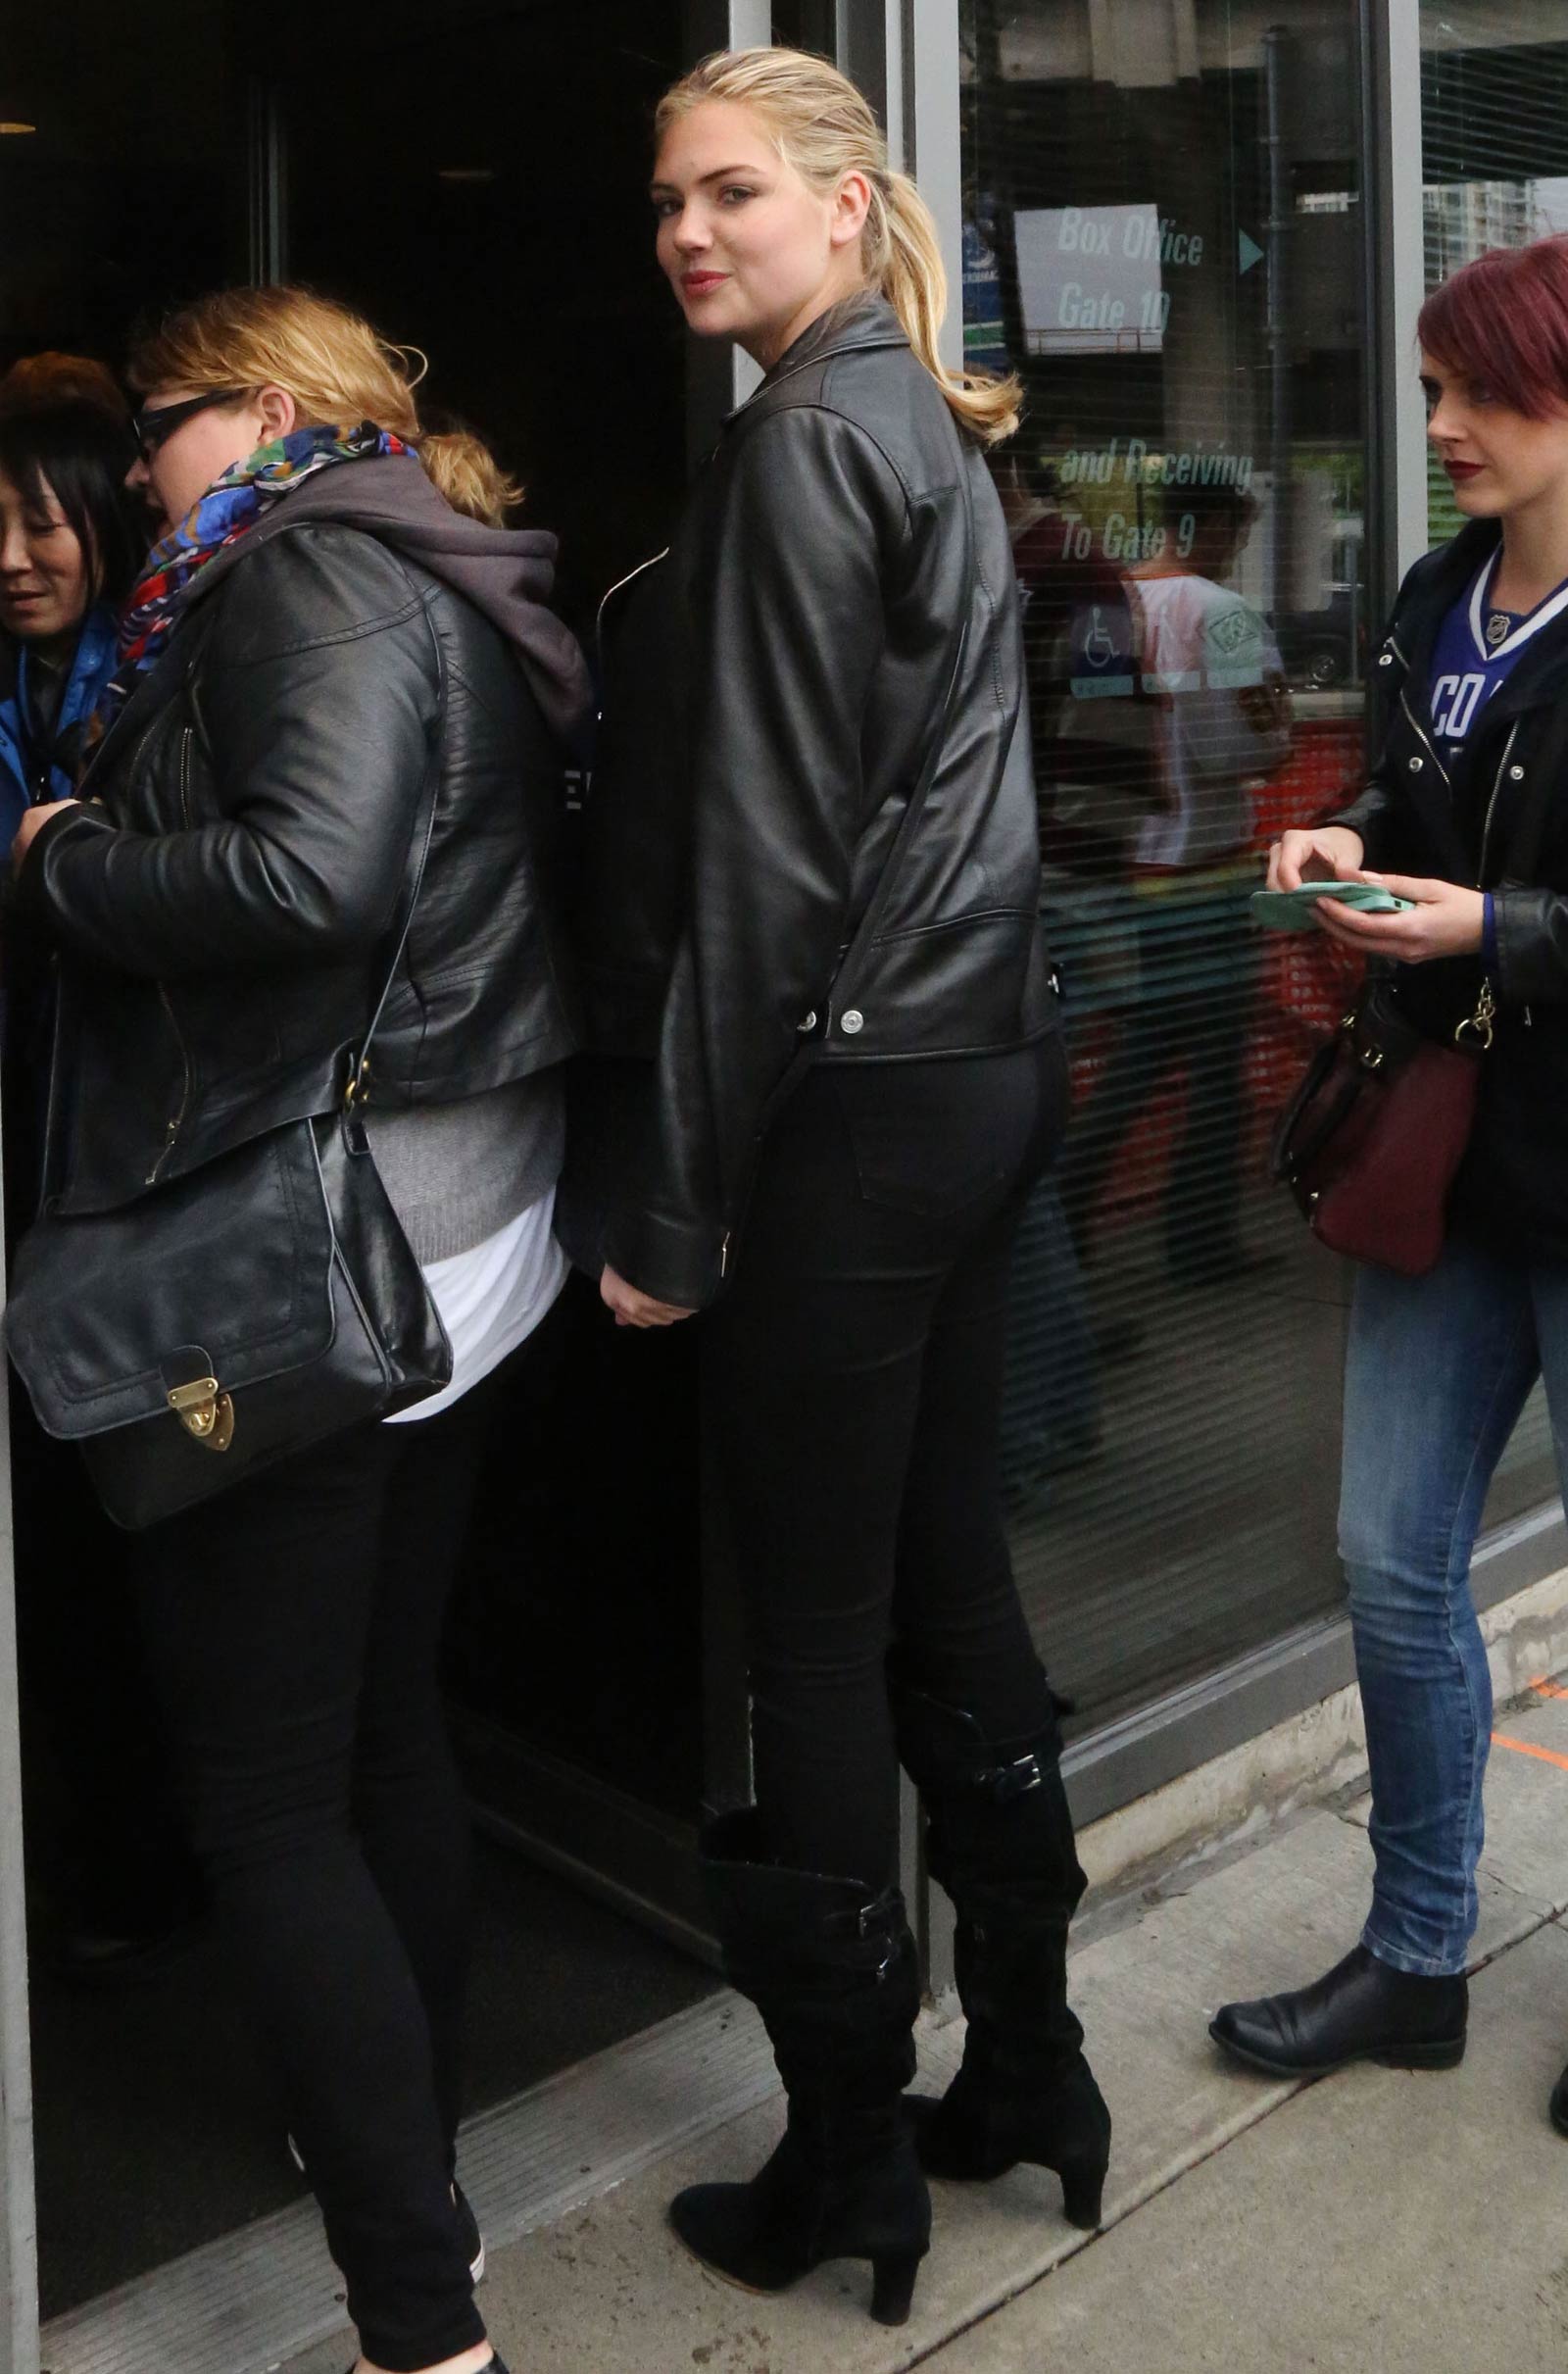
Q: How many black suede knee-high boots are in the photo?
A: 2